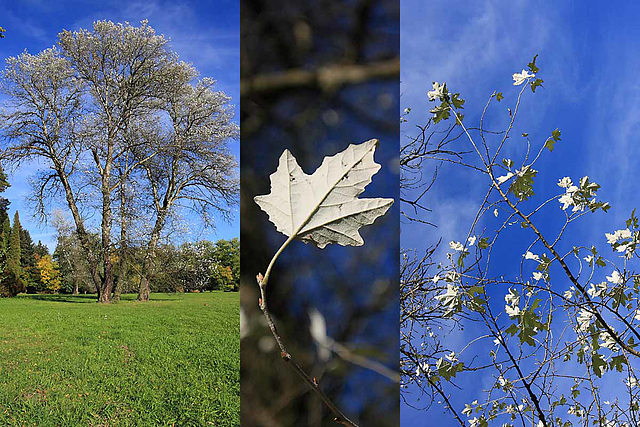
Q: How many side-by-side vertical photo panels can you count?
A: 3